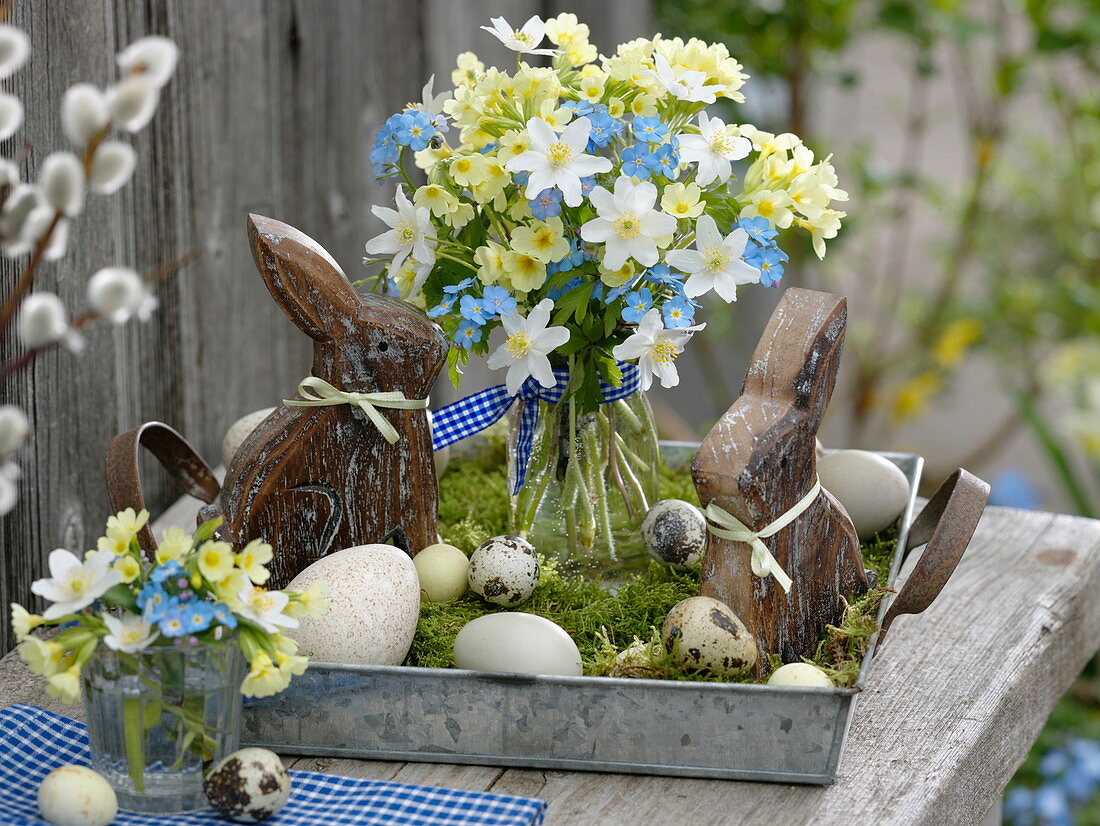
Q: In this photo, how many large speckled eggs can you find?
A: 1